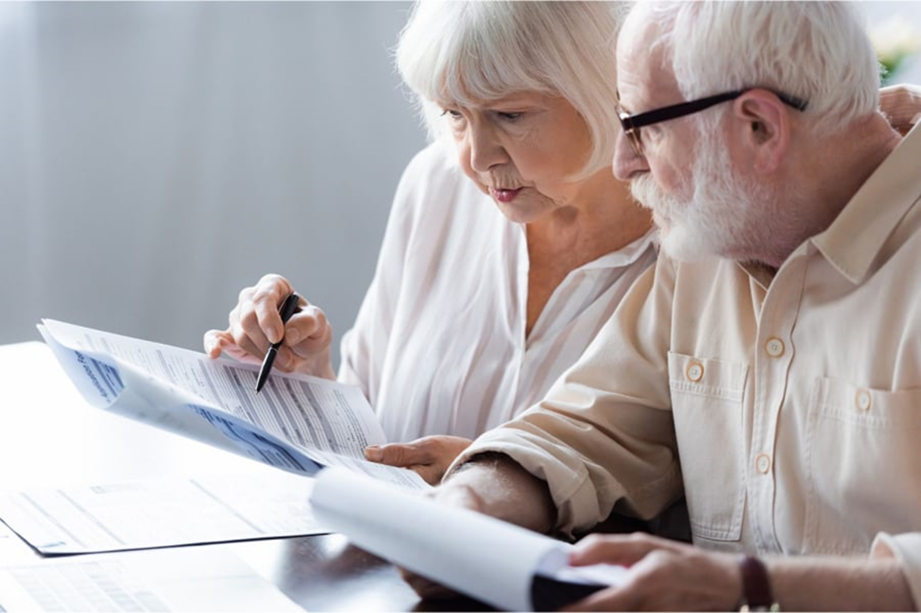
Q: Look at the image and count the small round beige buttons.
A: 4